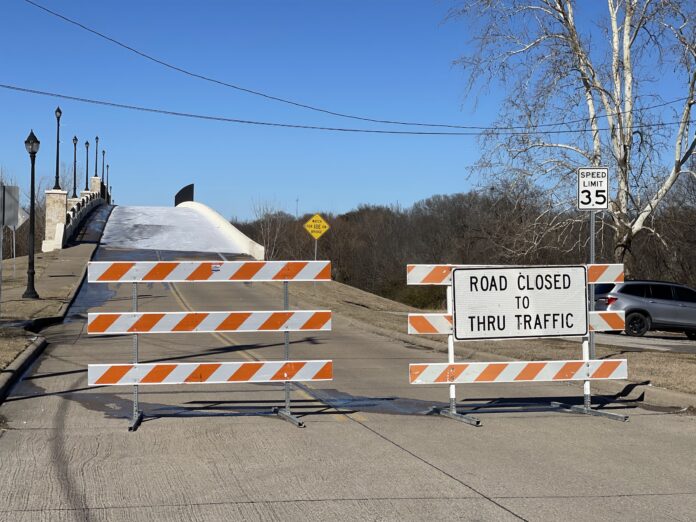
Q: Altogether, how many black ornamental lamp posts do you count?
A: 7